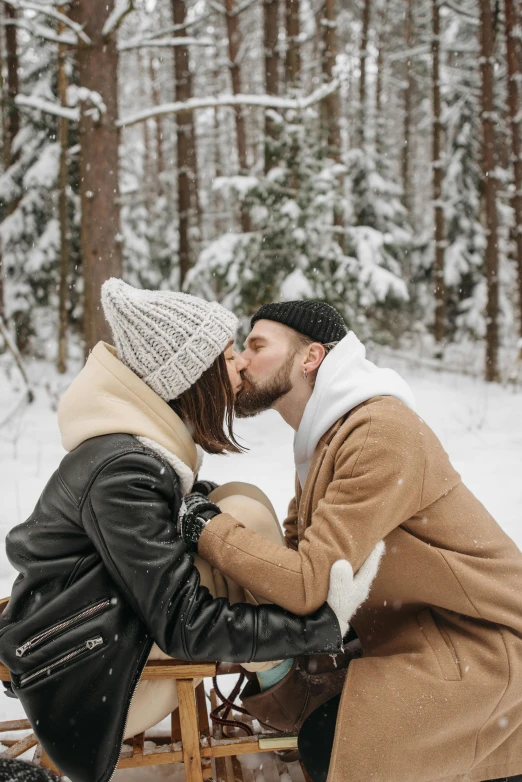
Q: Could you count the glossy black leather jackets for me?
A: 1